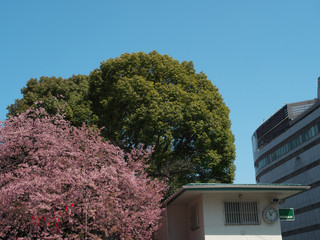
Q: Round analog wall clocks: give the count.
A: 1